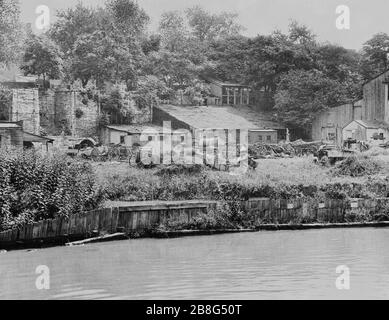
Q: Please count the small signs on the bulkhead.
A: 3